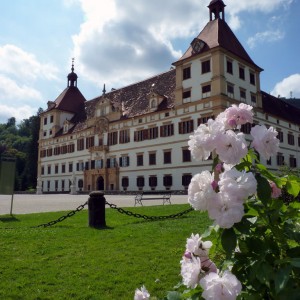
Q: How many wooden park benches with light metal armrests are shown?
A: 1